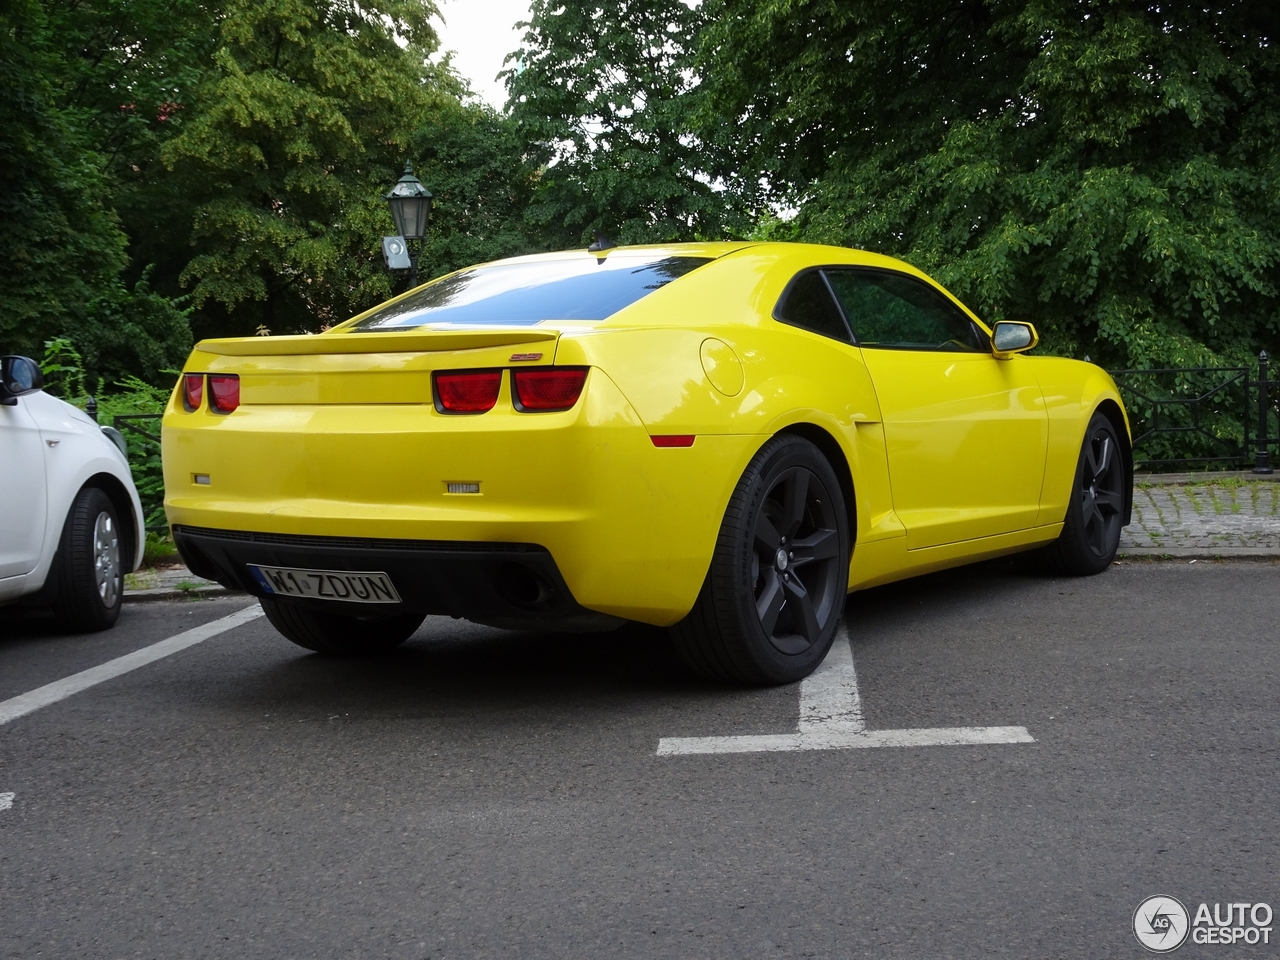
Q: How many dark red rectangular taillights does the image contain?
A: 4